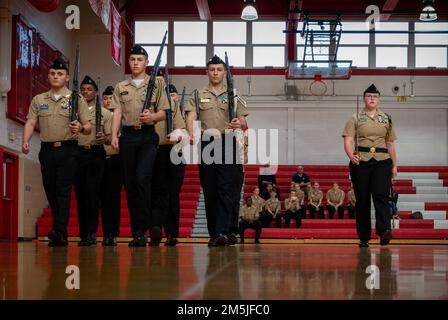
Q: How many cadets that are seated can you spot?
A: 8